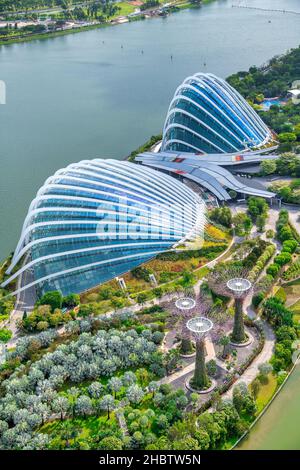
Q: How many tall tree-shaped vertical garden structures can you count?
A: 3